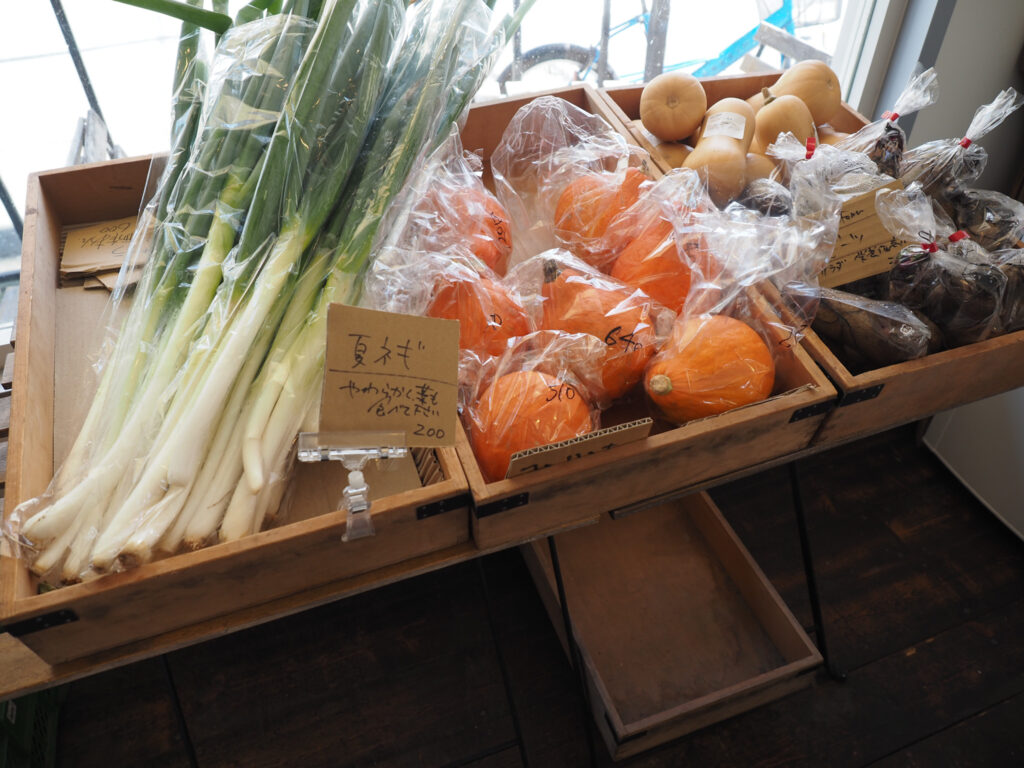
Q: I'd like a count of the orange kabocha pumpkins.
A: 7